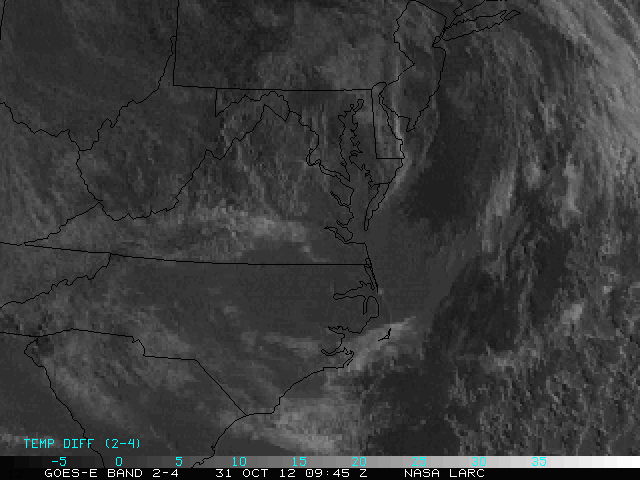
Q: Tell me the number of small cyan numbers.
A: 9